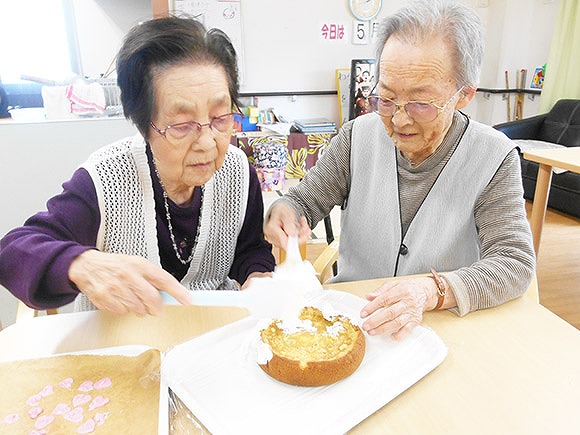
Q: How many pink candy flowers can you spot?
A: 15